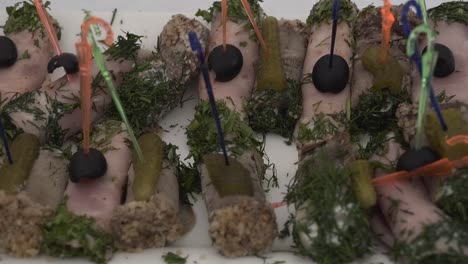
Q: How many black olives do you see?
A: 7